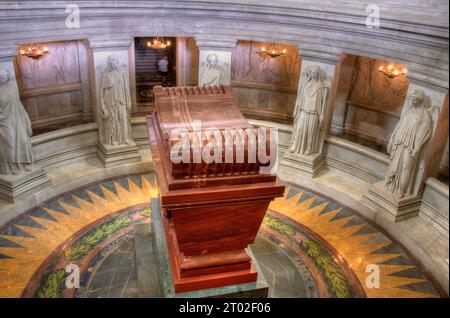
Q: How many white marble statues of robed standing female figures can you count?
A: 5